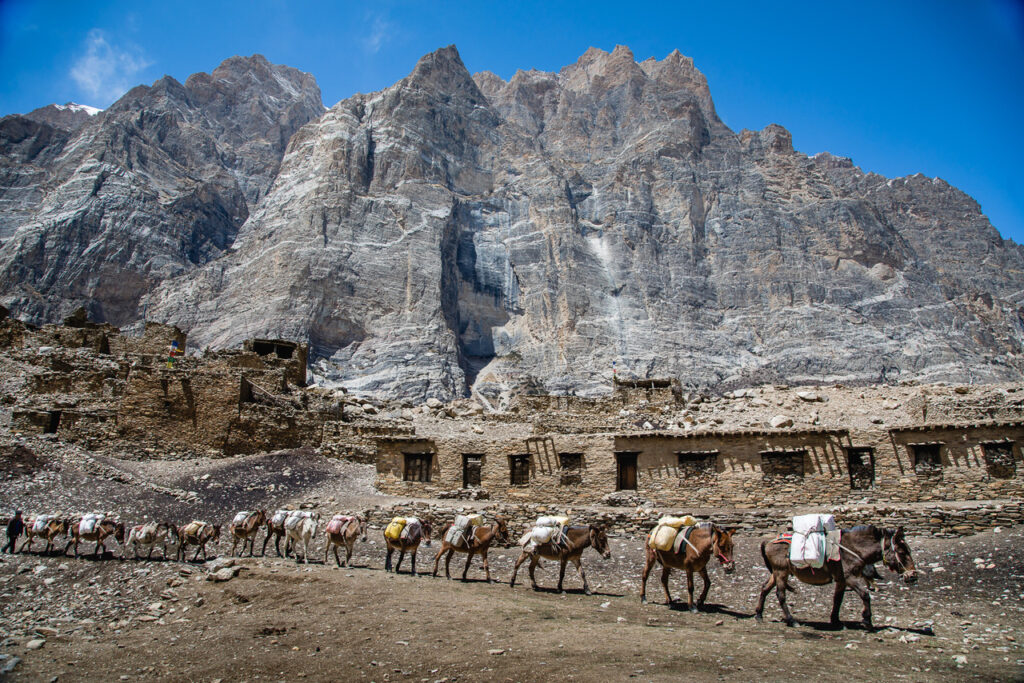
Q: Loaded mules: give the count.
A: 13